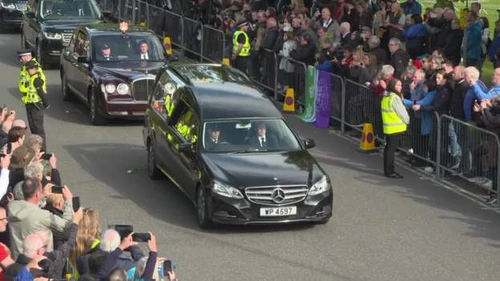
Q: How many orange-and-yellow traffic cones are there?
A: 4